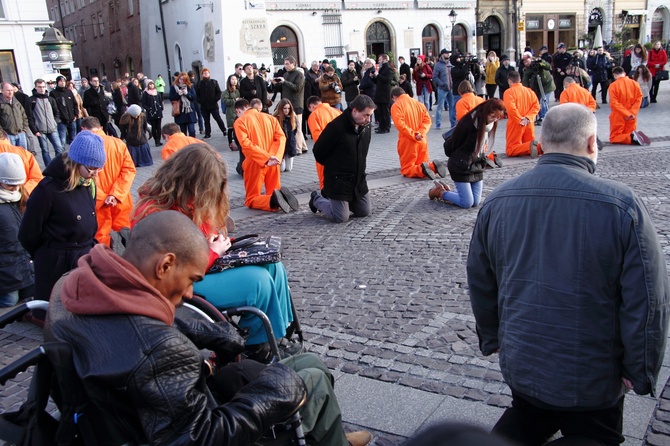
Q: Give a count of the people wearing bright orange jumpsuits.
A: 10